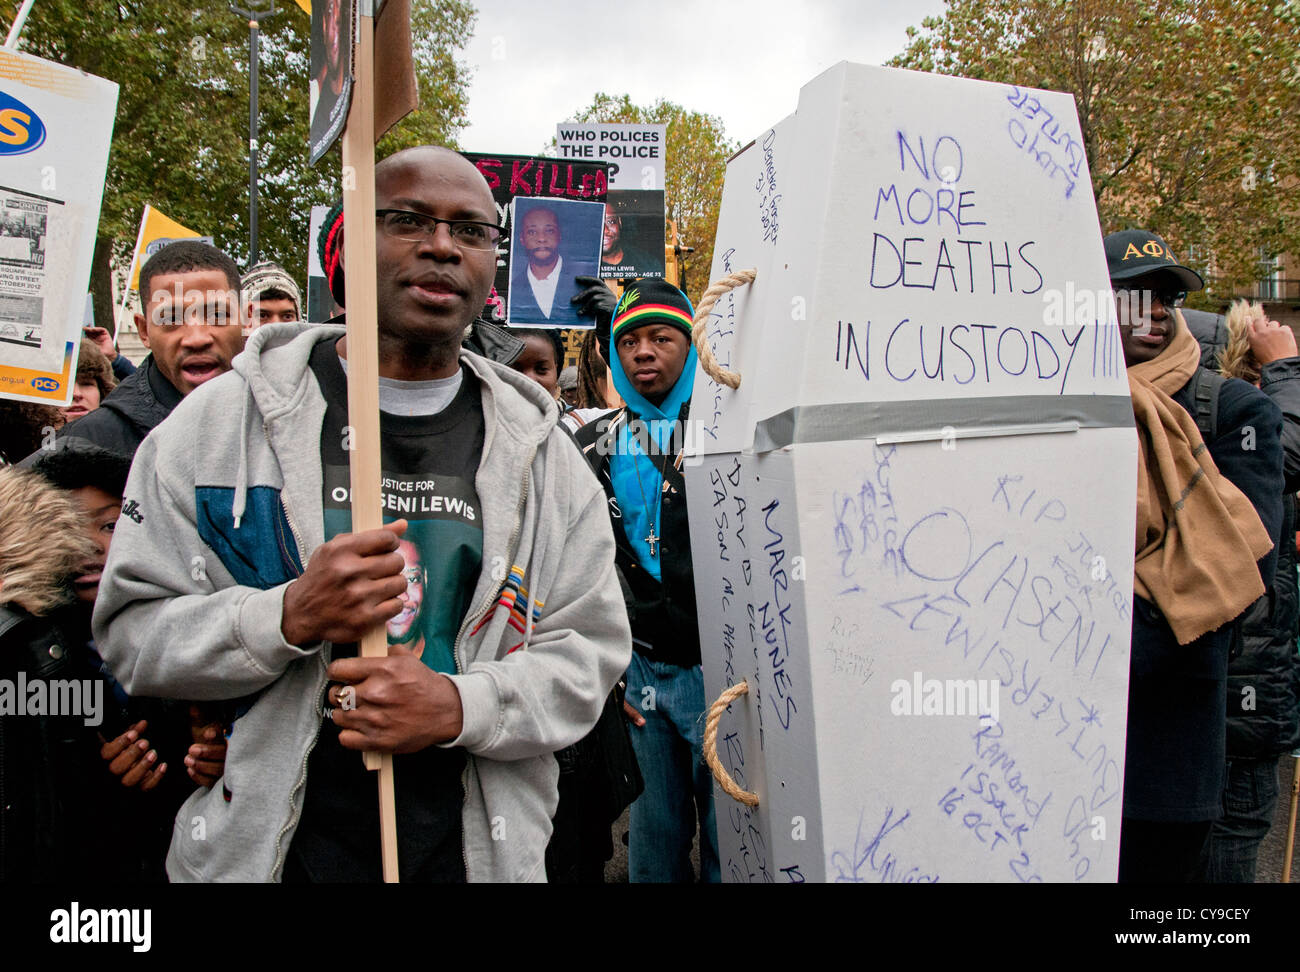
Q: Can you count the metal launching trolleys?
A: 0